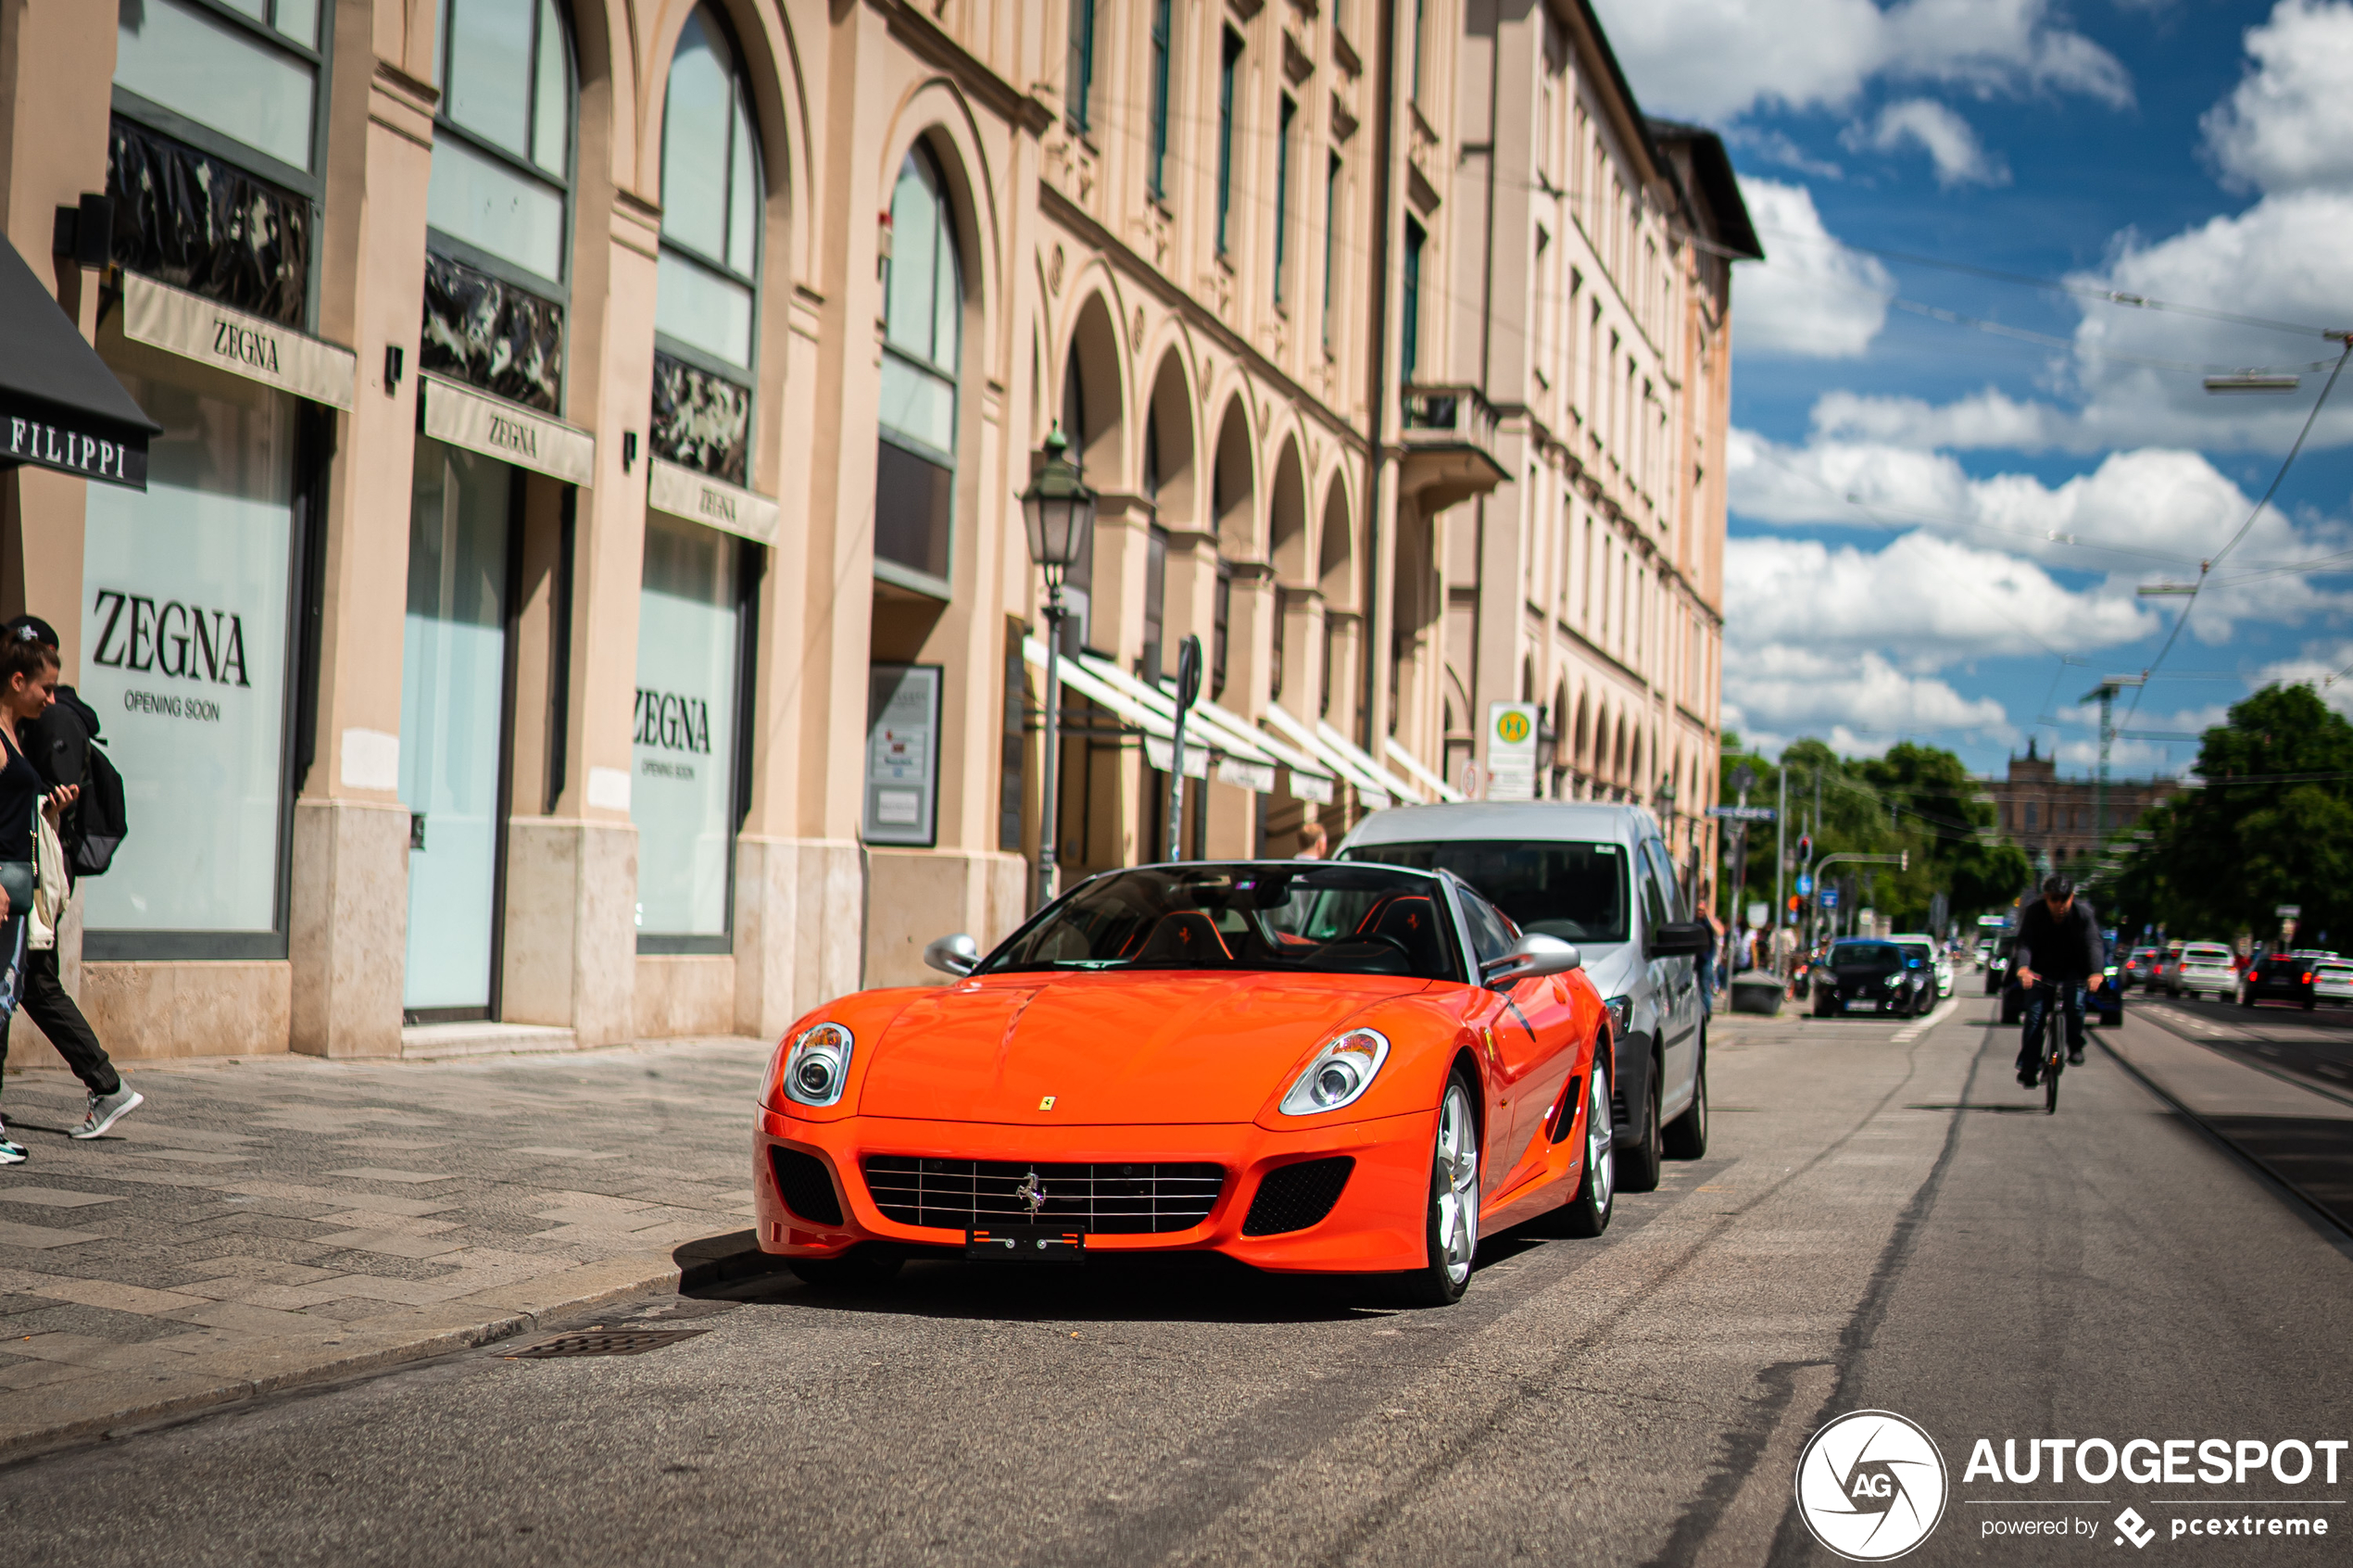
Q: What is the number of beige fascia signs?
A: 3